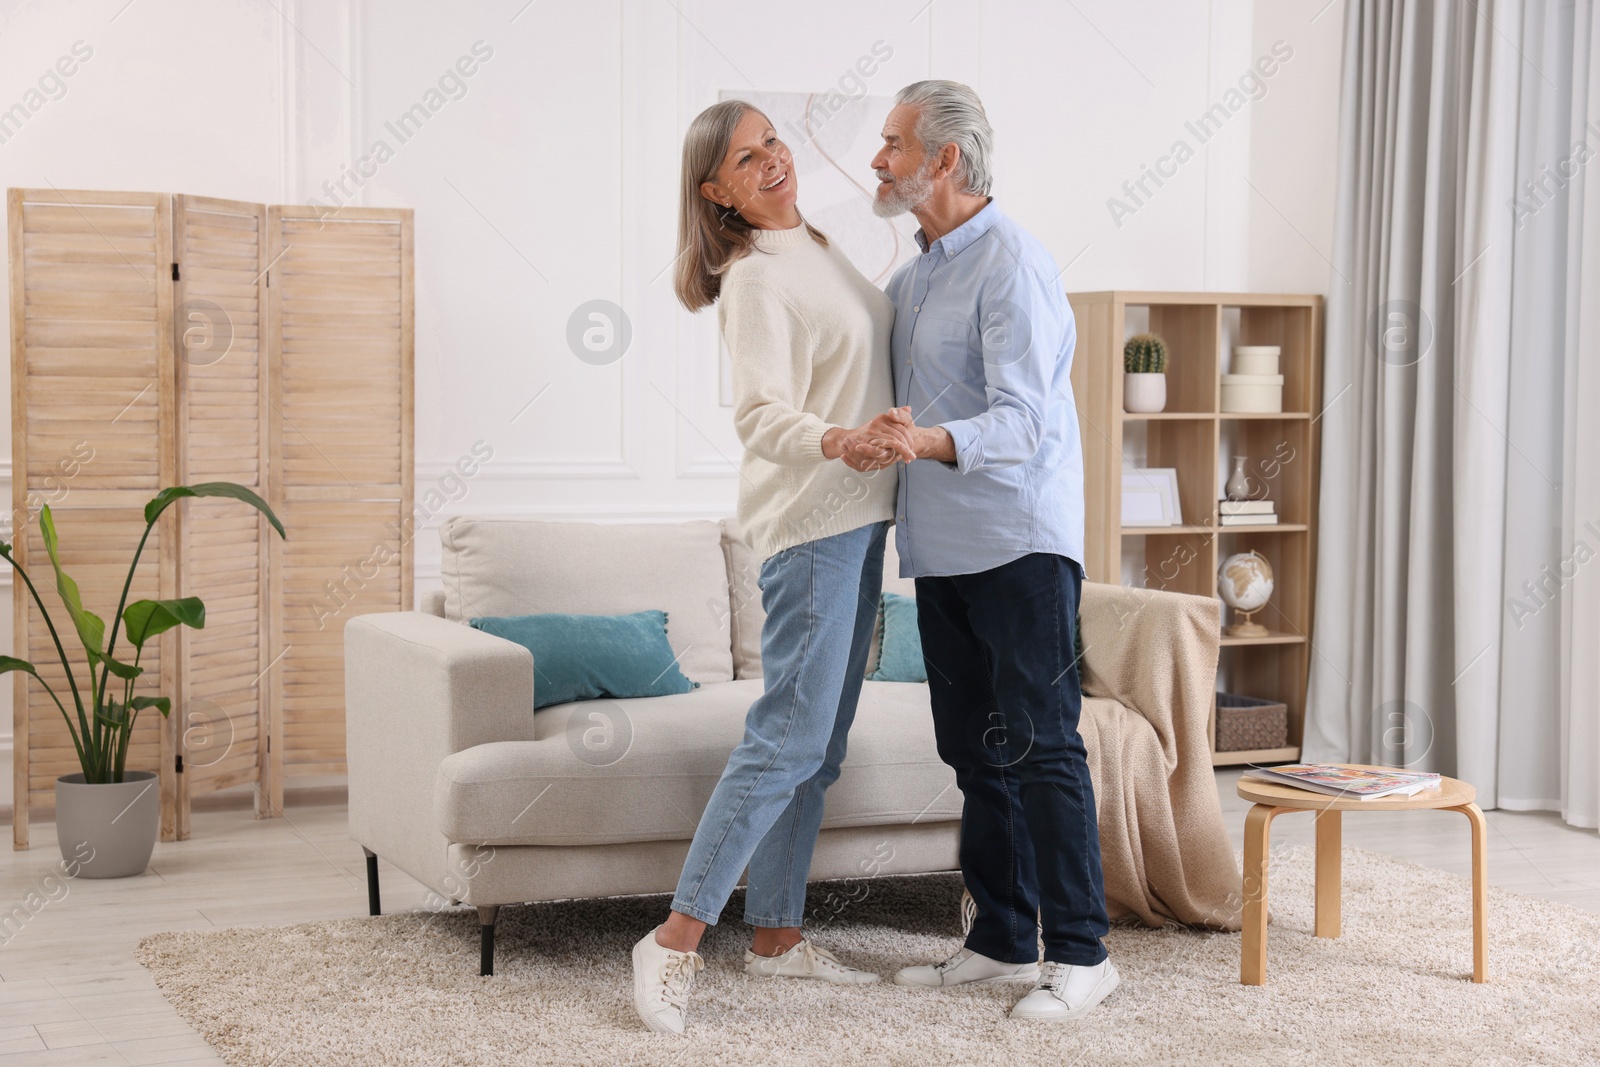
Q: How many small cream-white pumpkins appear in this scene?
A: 0